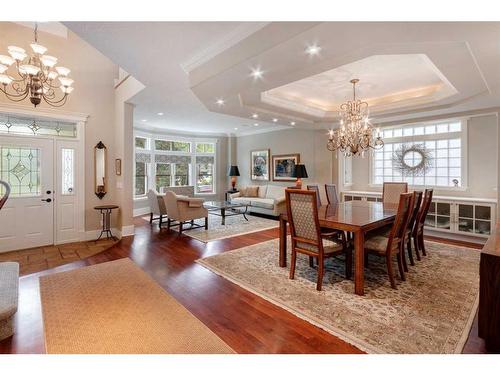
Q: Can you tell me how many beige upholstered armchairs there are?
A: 2